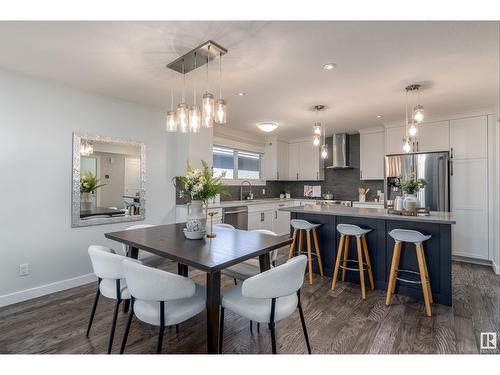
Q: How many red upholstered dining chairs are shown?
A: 0